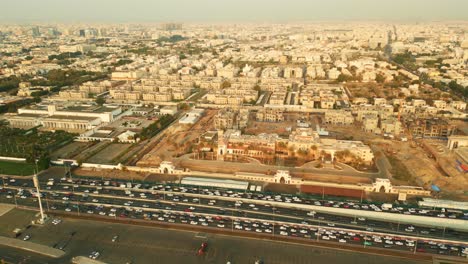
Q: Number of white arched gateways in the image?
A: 3